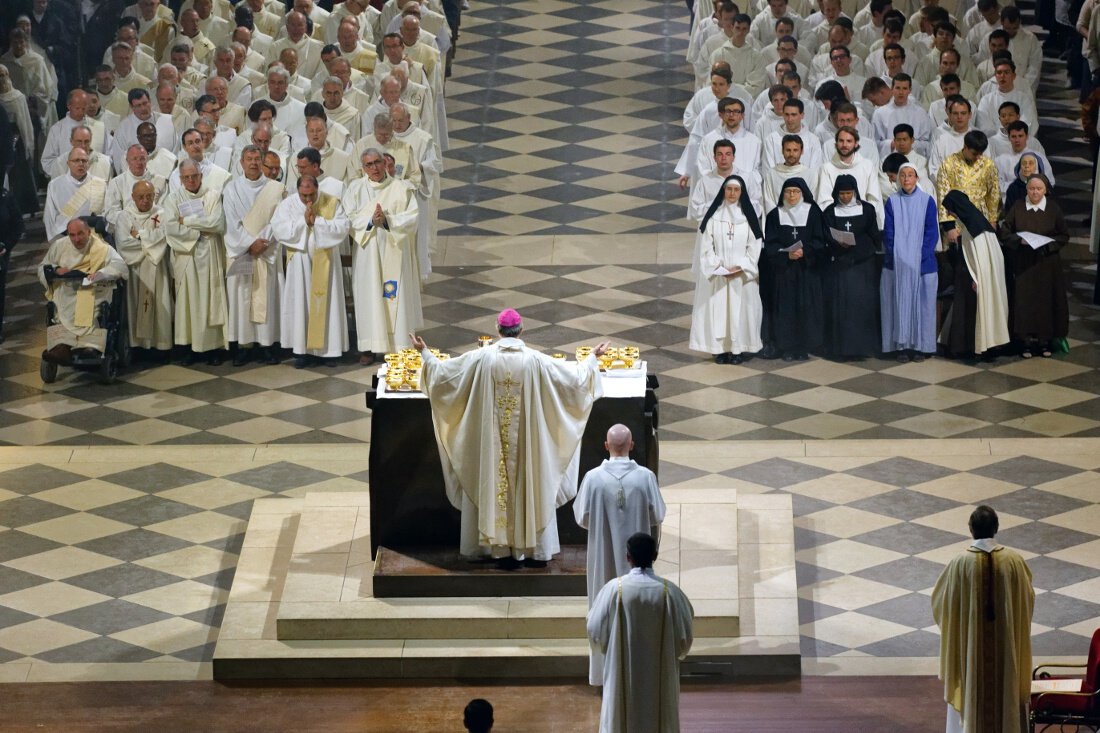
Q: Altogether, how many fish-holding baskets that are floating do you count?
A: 0